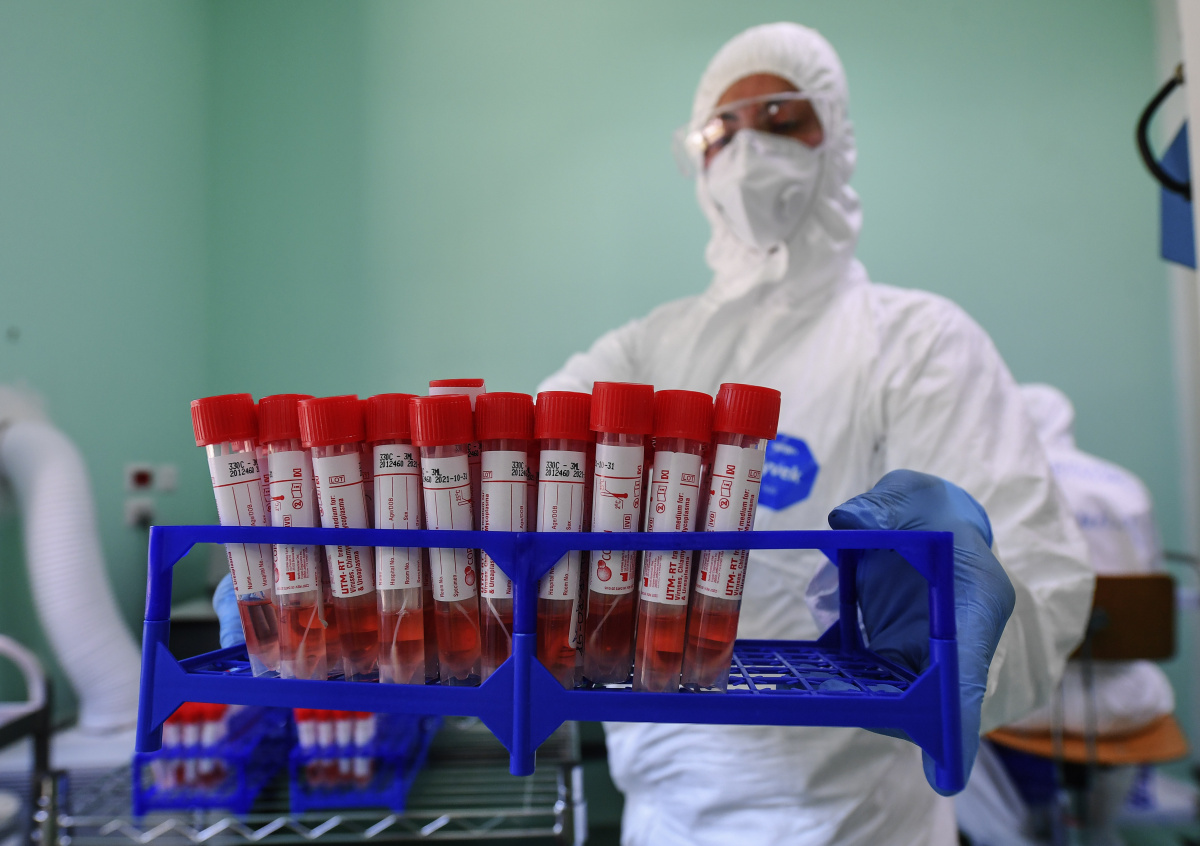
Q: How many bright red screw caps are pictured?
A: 11